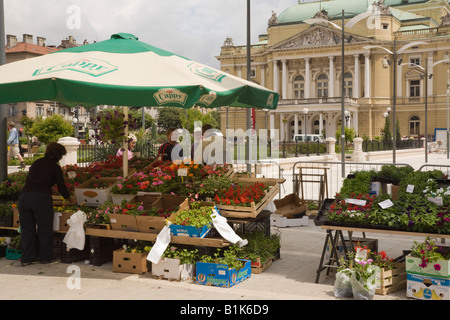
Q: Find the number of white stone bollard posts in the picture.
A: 3